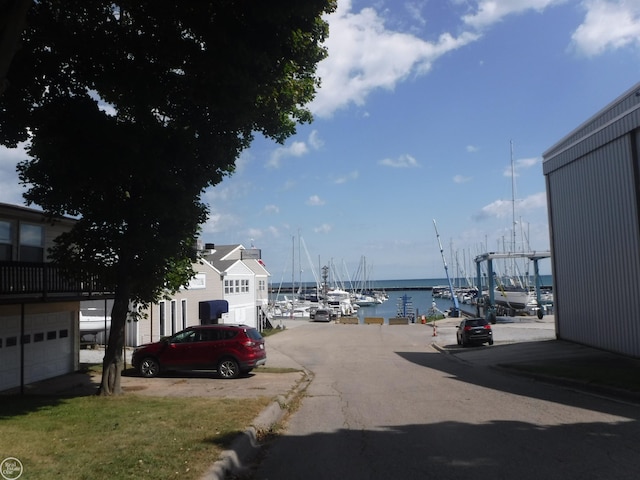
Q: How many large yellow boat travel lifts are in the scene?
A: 0